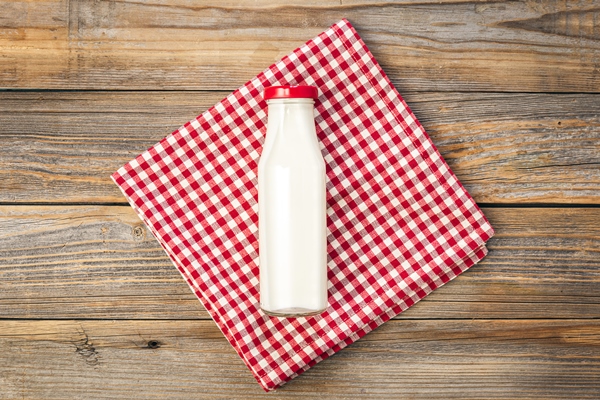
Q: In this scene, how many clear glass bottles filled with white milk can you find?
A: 1